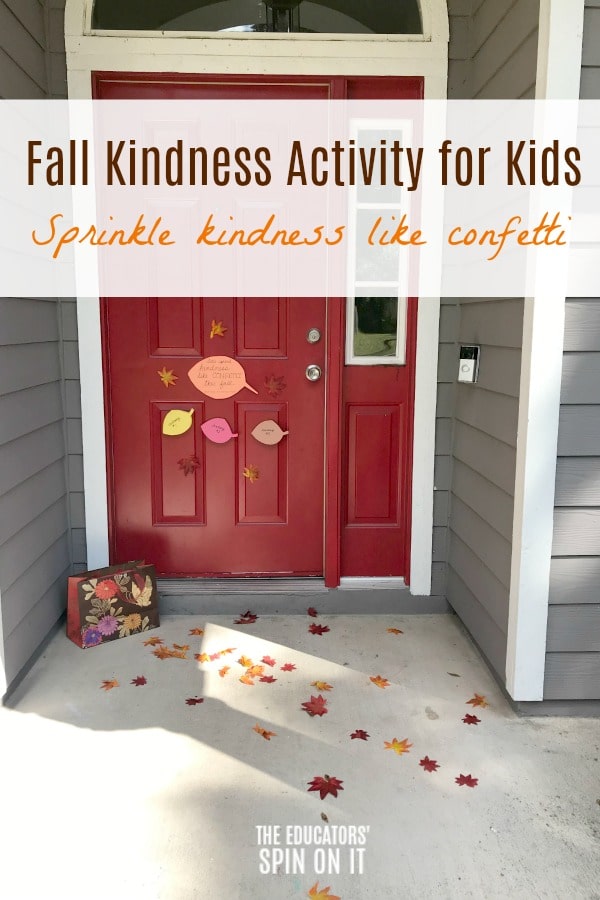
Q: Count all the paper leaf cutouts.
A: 4